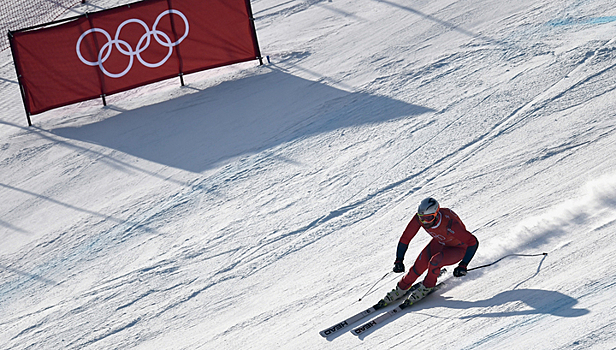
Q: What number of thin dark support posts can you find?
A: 4